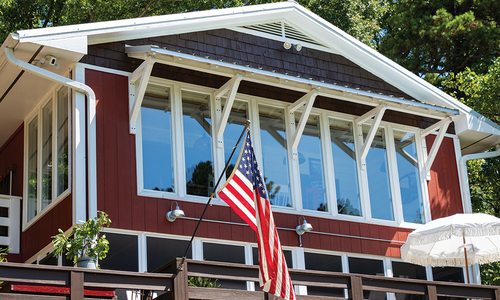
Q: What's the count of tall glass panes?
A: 11